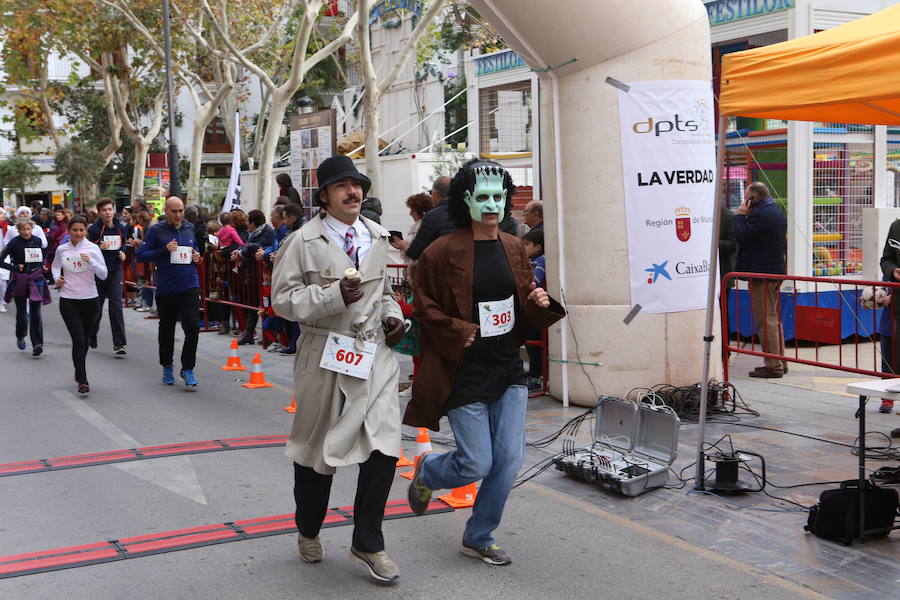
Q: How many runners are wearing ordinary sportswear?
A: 4